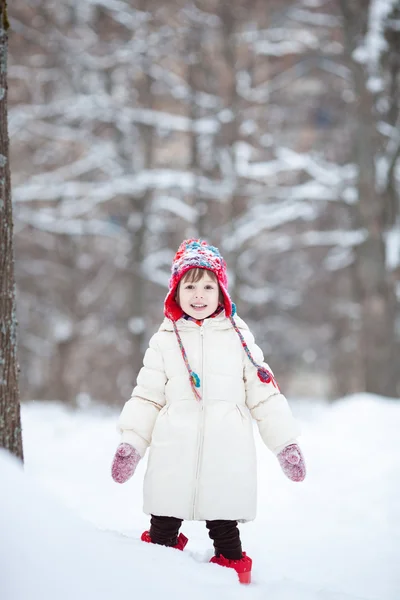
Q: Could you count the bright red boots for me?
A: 2